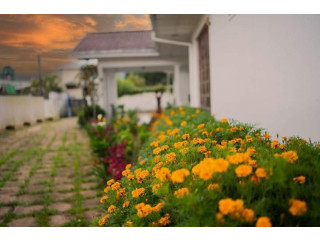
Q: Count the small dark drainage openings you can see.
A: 4